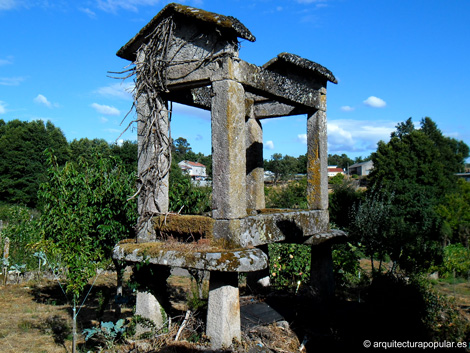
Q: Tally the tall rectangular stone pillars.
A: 4